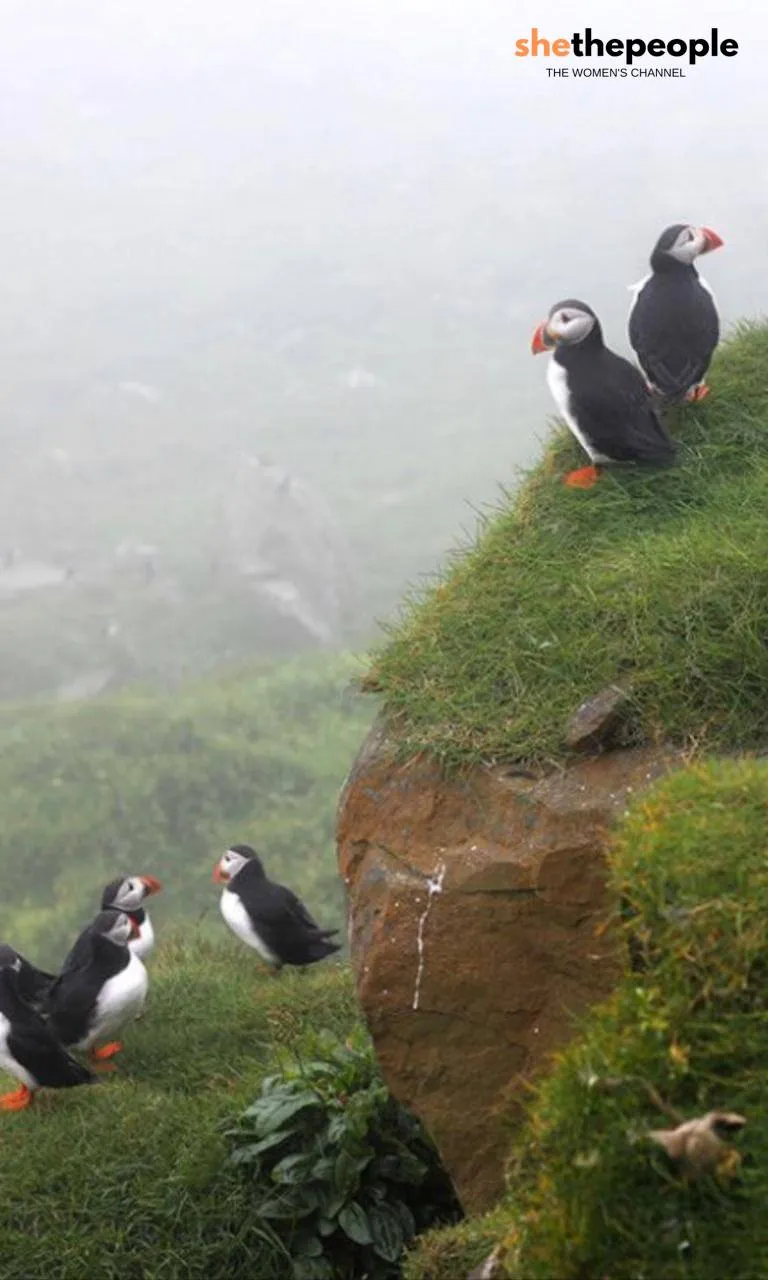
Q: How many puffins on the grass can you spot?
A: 7